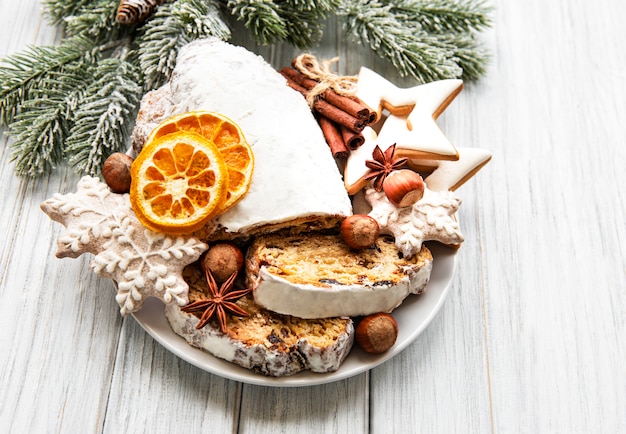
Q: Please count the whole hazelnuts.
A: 5